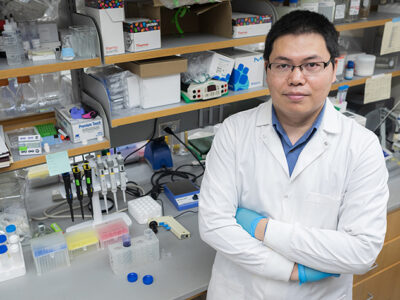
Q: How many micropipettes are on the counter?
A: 6